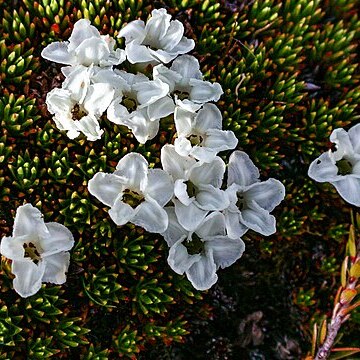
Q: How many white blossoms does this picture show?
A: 12